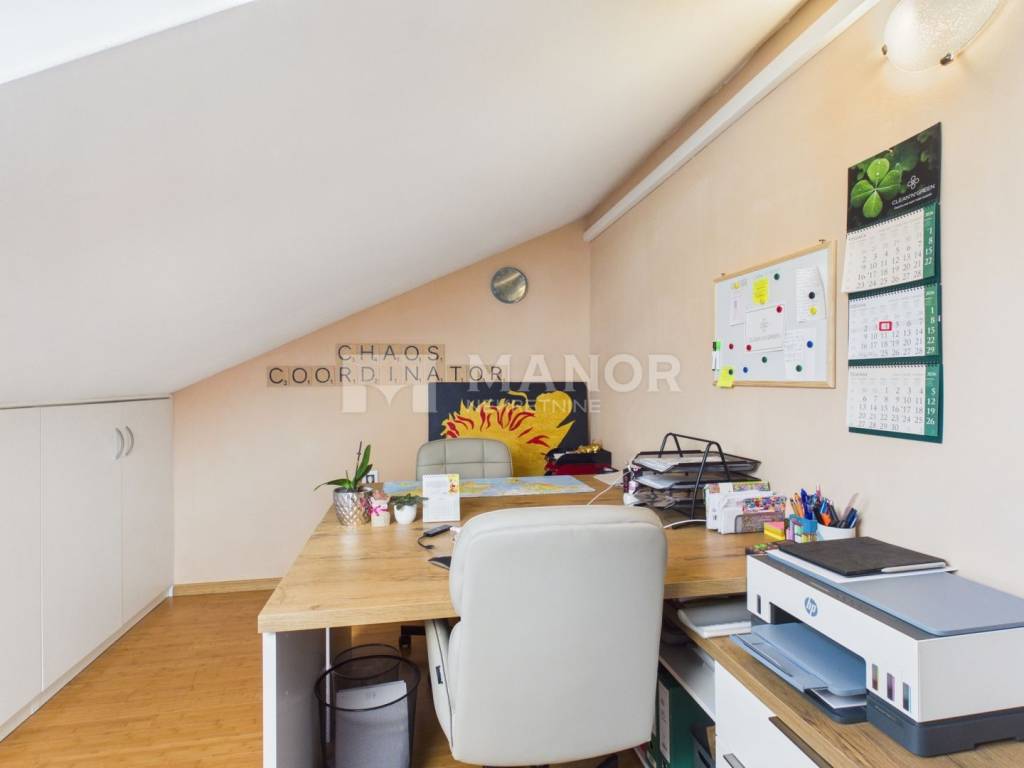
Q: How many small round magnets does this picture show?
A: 11